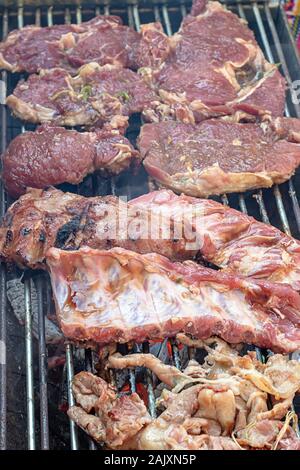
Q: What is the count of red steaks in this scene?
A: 5